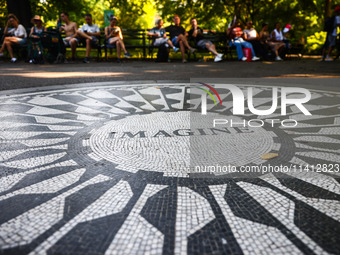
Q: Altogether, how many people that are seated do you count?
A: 12